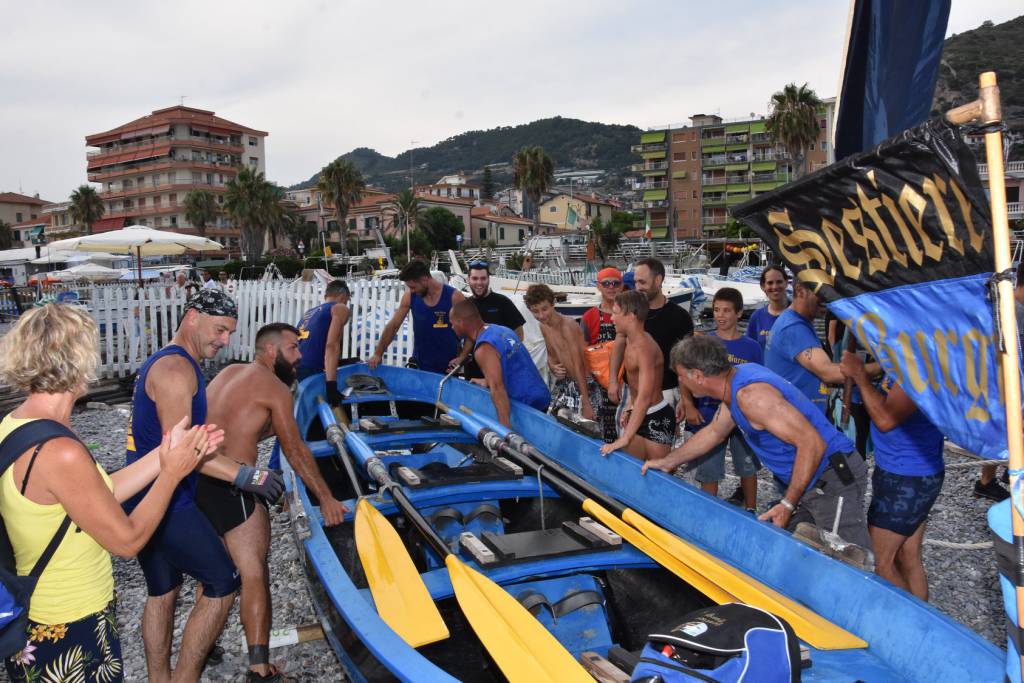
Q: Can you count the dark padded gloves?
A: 2